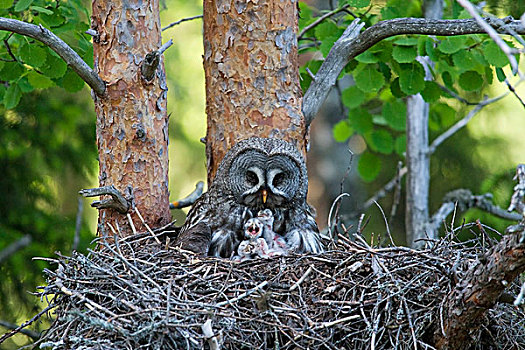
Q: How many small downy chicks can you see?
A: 3